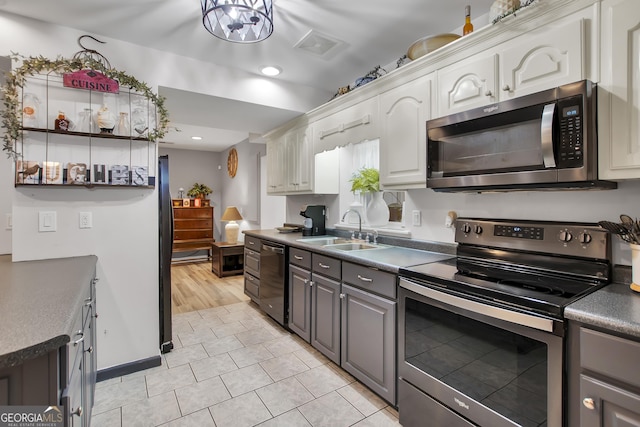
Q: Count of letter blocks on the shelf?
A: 6